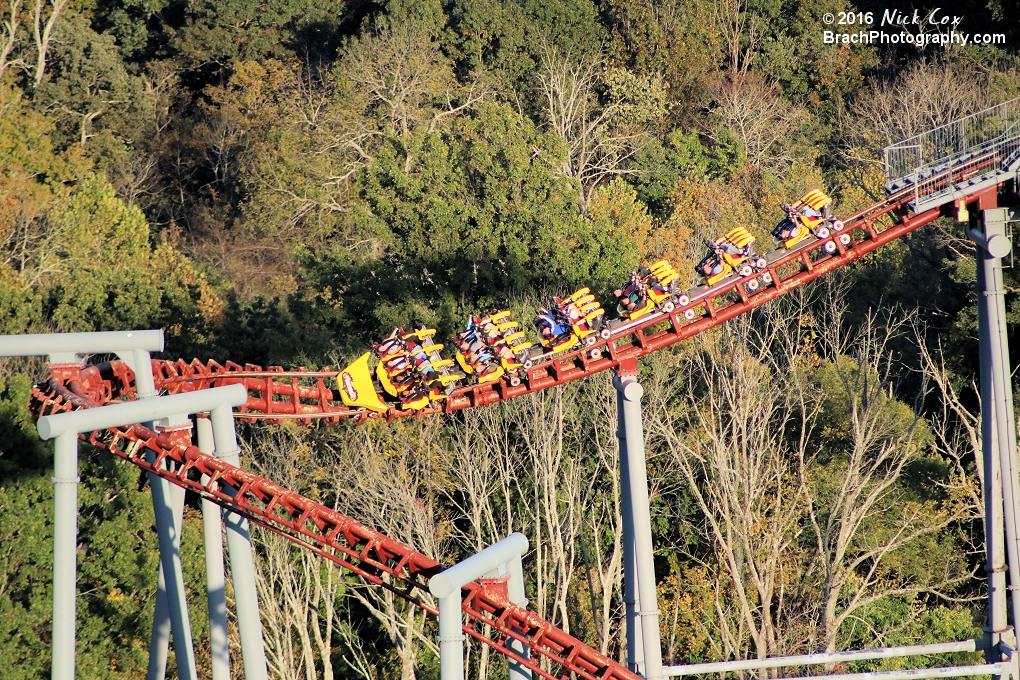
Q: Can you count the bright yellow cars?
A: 6